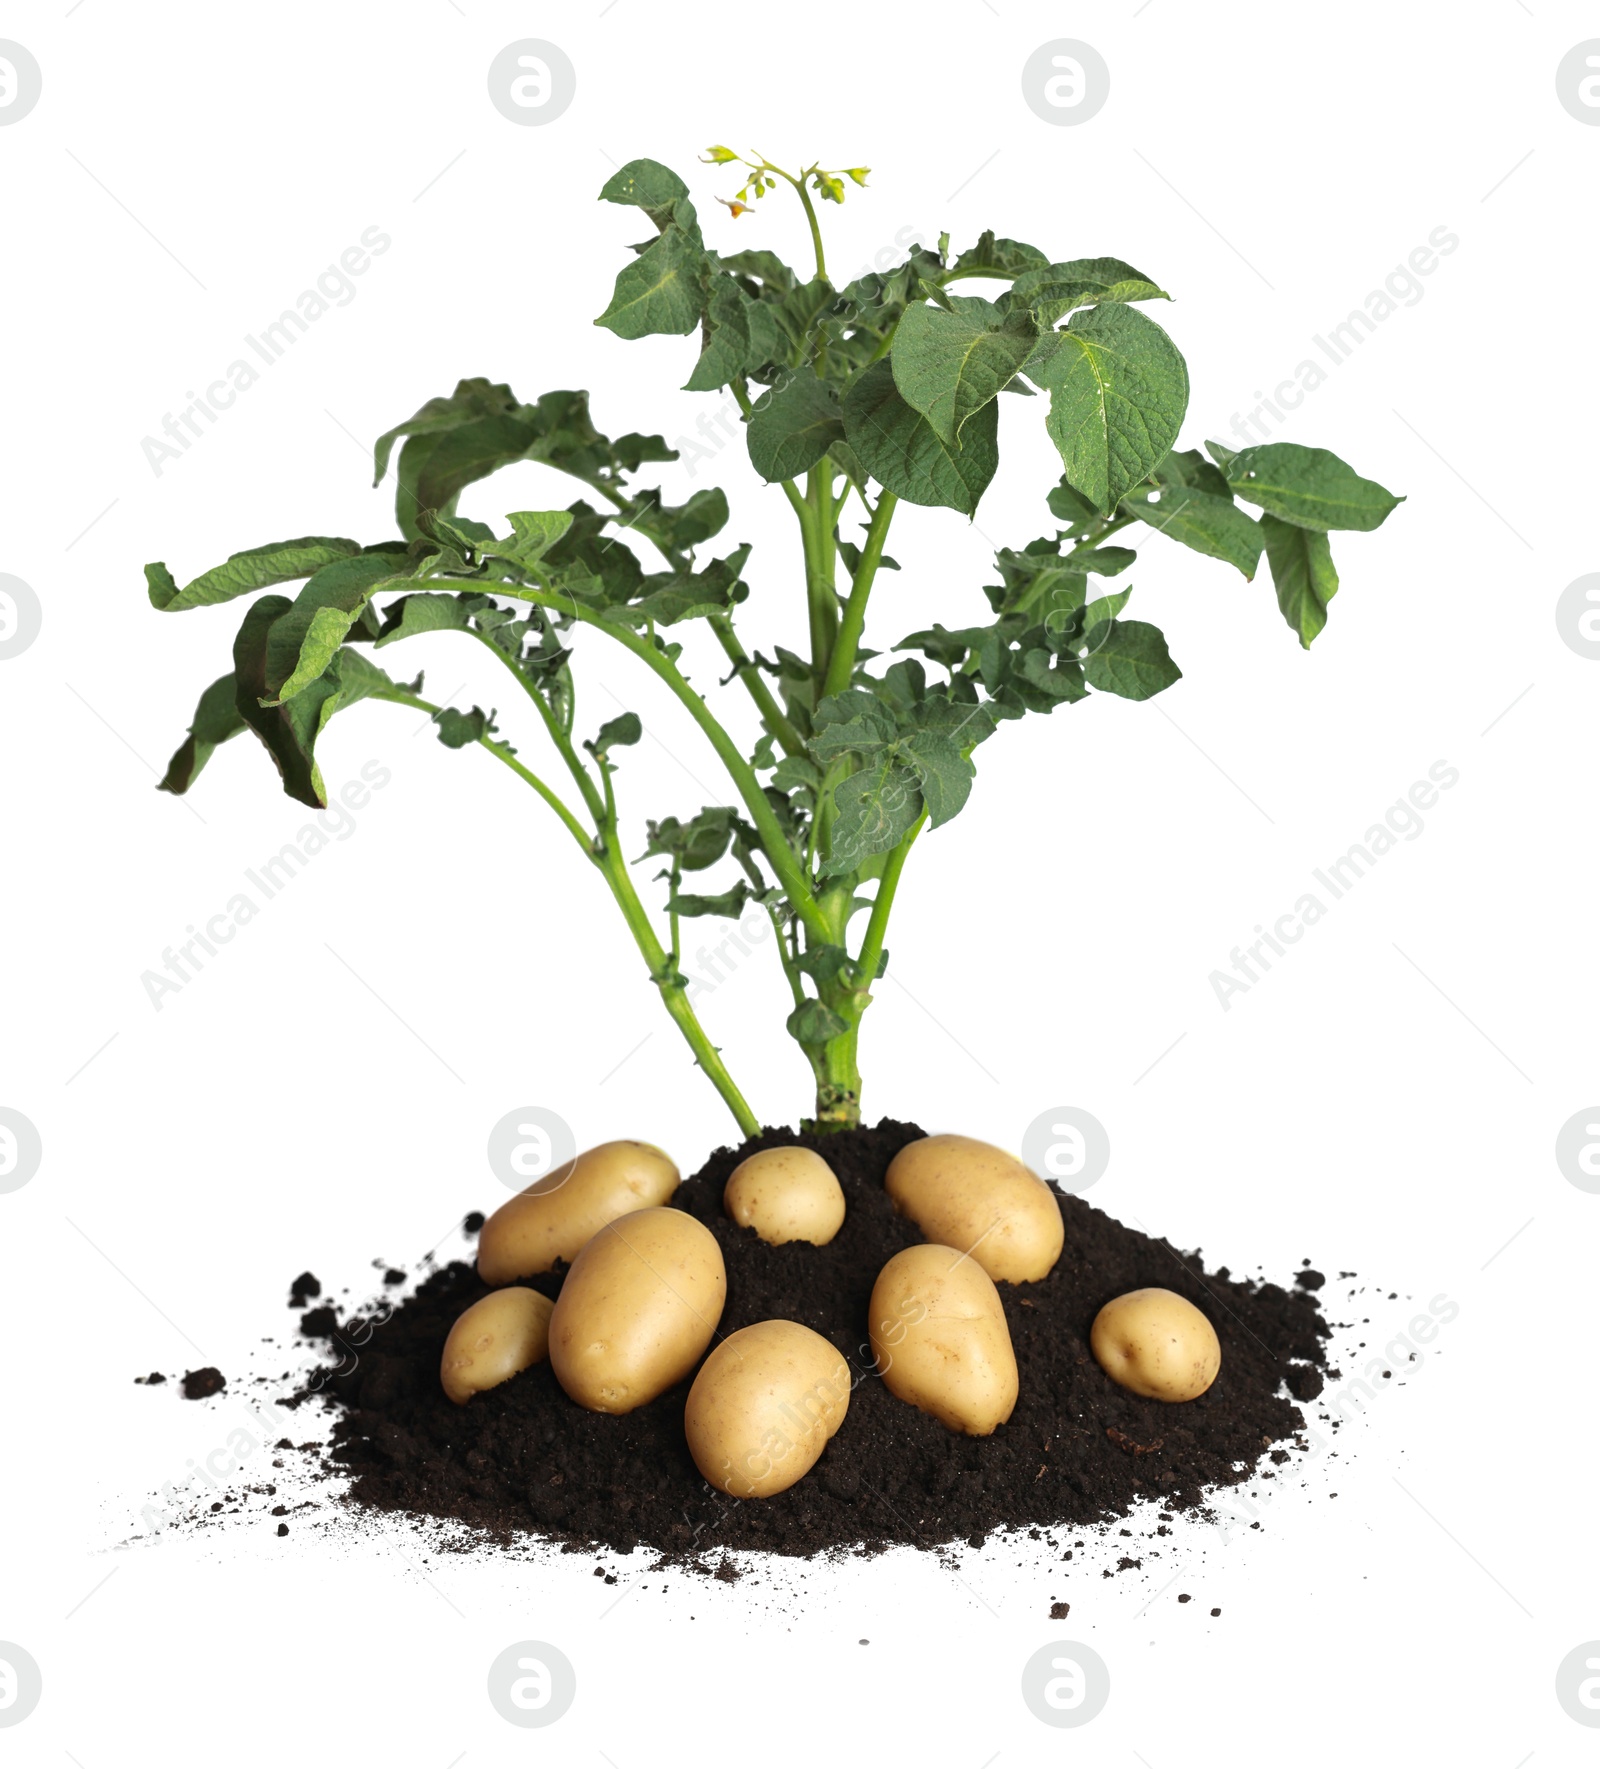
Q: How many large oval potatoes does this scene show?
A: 5